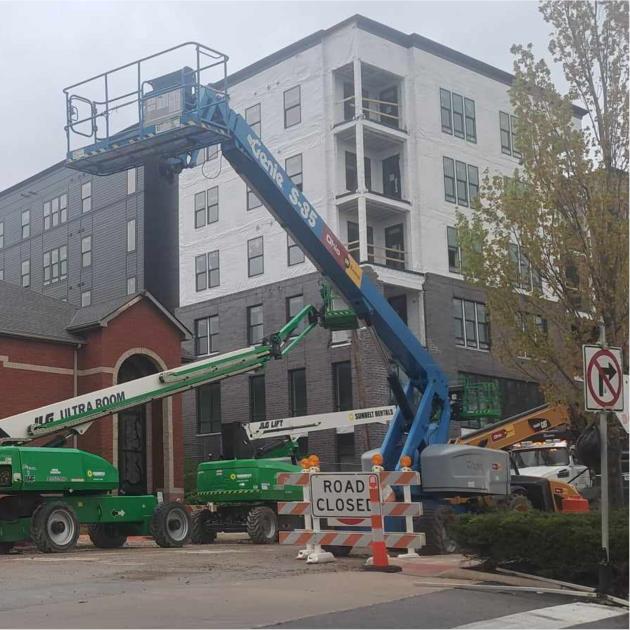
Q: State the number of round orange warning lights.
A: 4